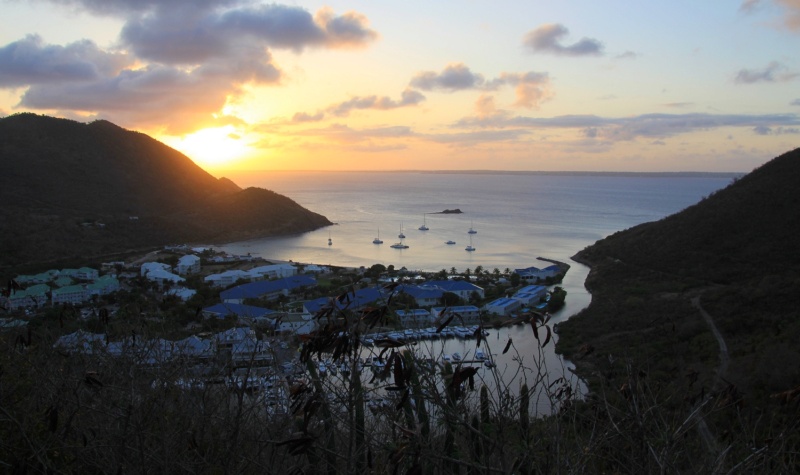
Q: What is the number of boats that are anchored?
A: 8